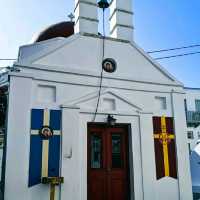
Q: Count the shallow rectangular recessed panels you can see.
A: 3